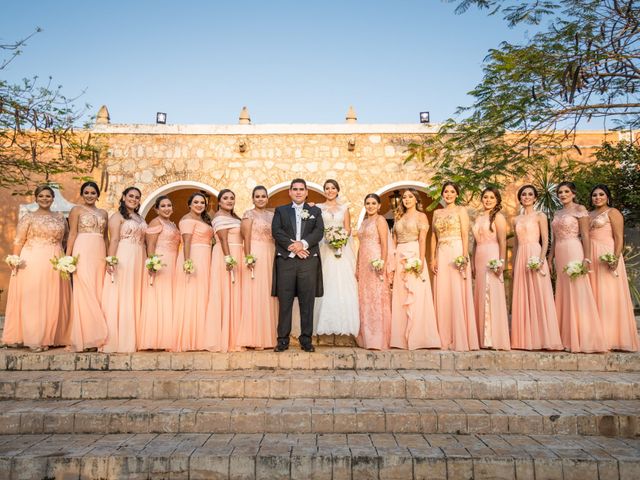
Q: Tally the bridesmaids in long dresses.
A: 14